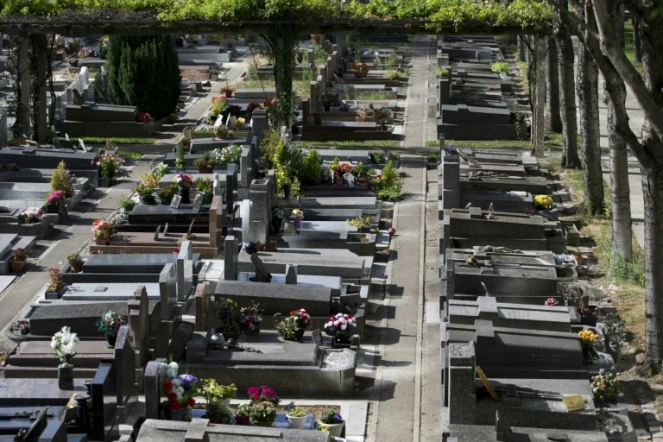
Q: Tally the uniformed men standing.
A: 0